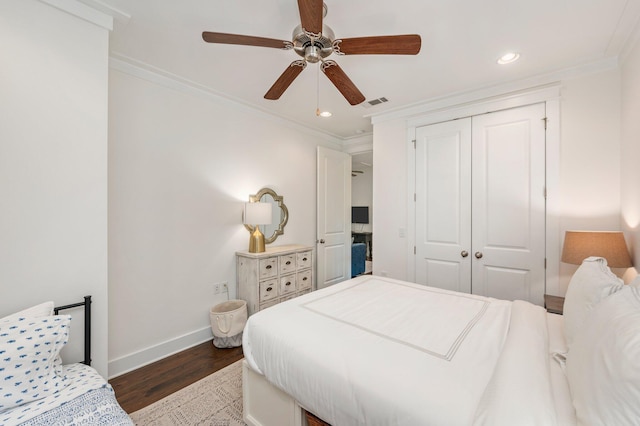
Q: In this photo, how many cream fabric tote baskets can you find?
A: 1